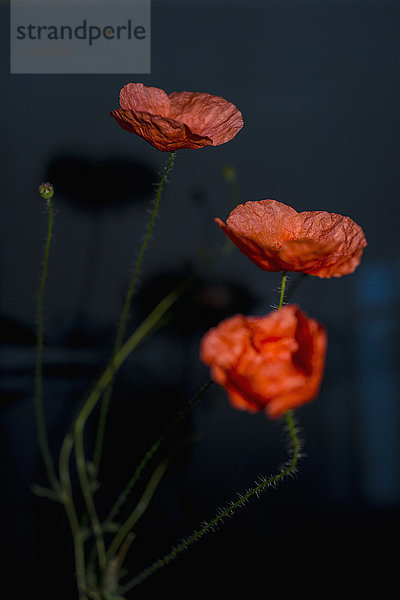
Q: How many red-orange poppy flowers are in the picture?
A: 3